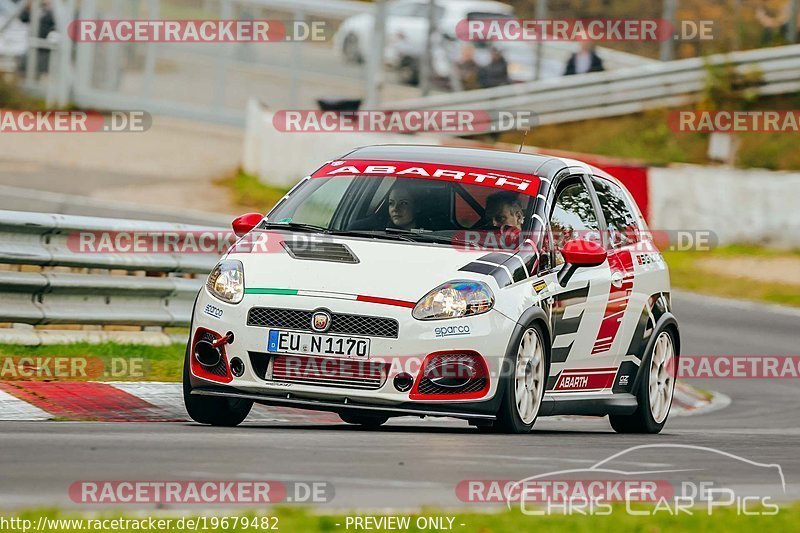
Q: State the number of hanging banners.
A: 0